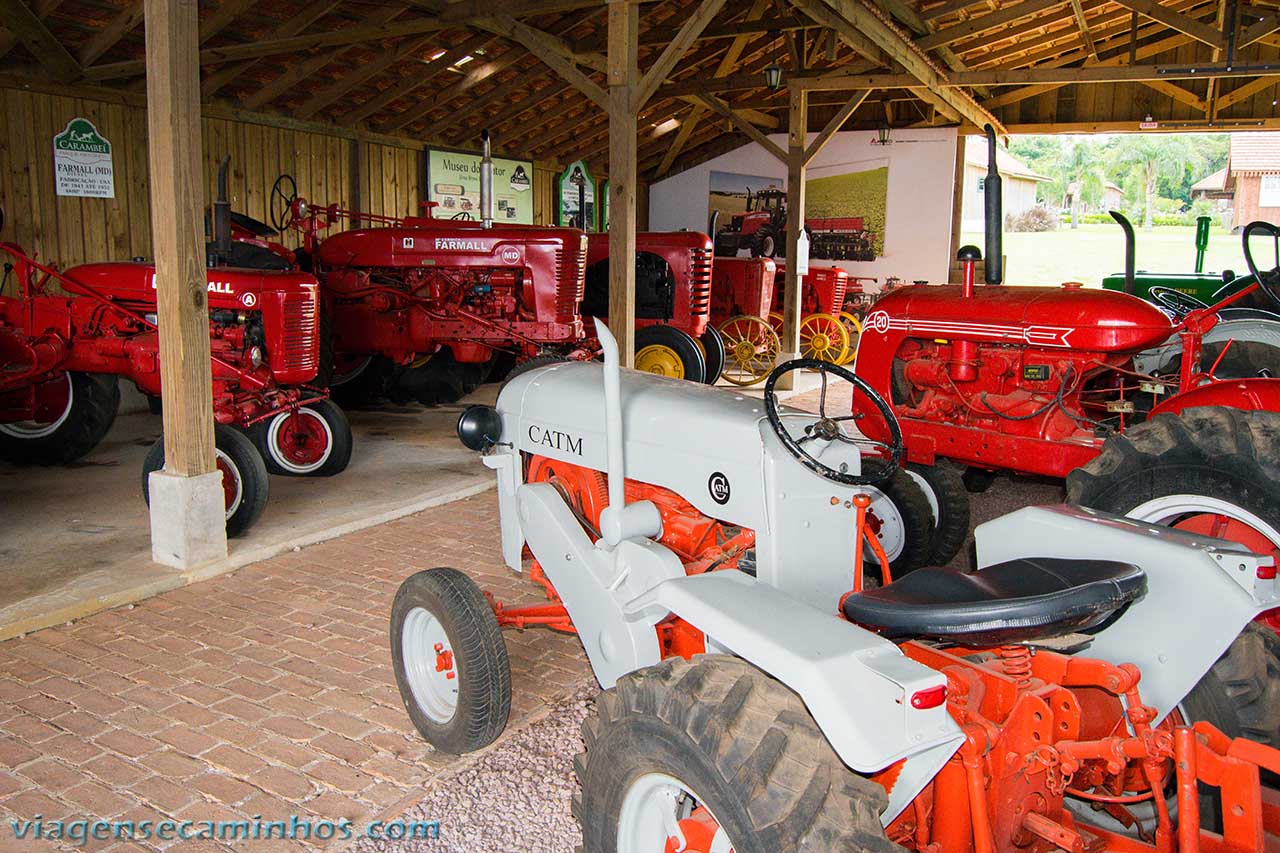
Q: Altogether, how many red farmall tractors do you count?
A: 2